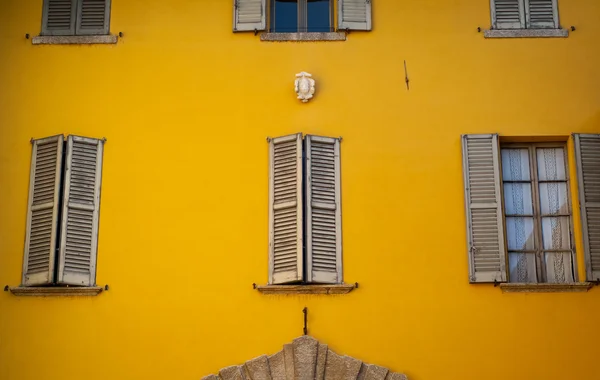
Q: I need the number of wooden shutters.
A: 12